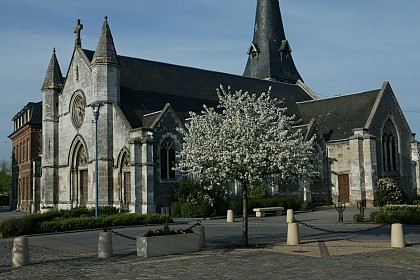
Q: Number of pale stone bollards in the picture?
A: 7